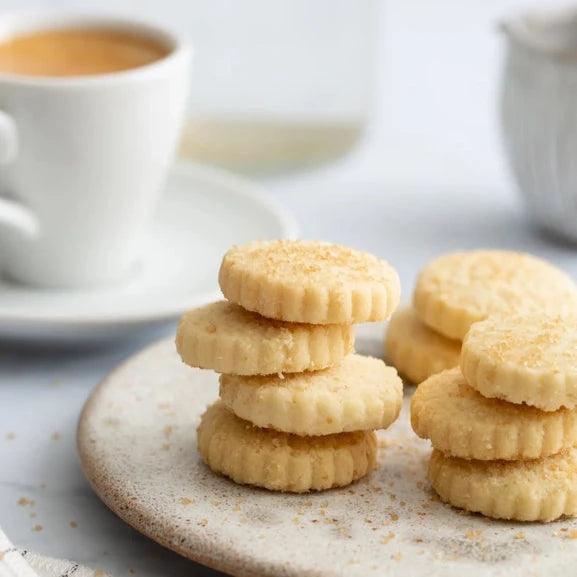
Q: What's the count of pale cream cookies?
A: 9